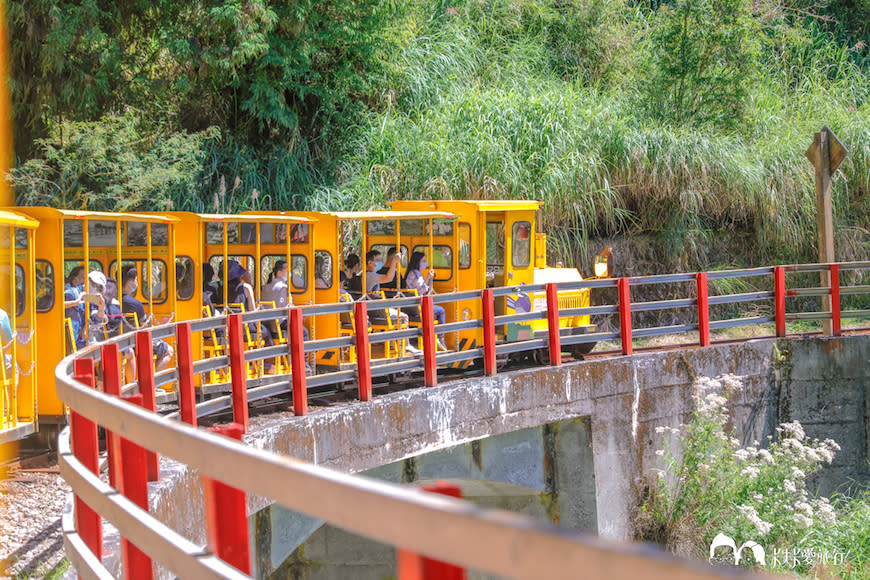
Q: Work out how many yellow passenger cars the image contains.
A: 4